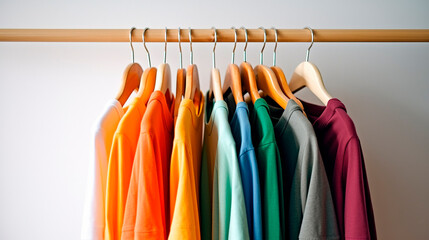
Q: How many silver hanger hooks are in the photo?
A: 11